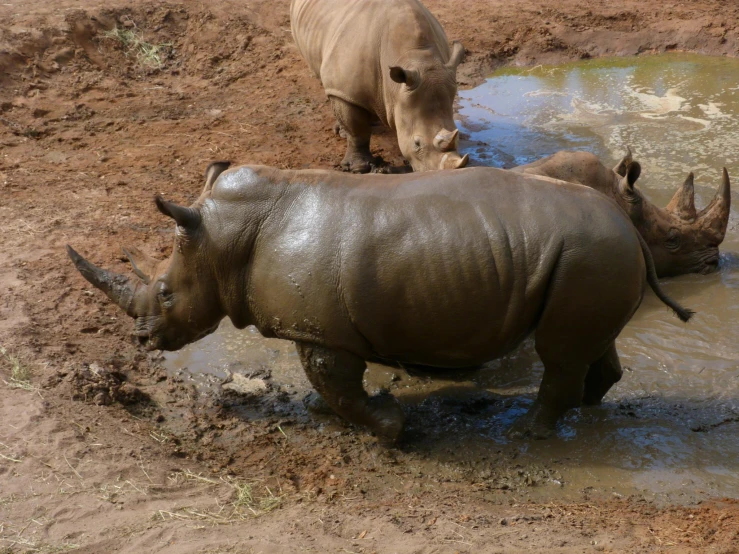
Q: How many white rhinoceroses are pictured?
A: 3